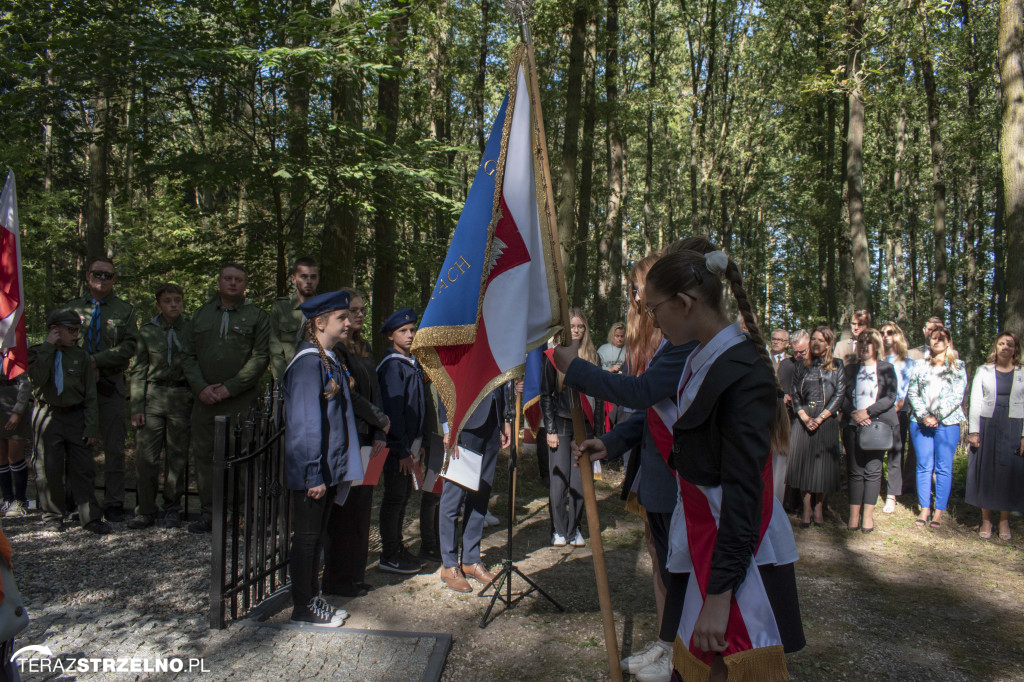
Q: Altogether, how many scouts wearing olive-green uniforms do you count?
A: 5